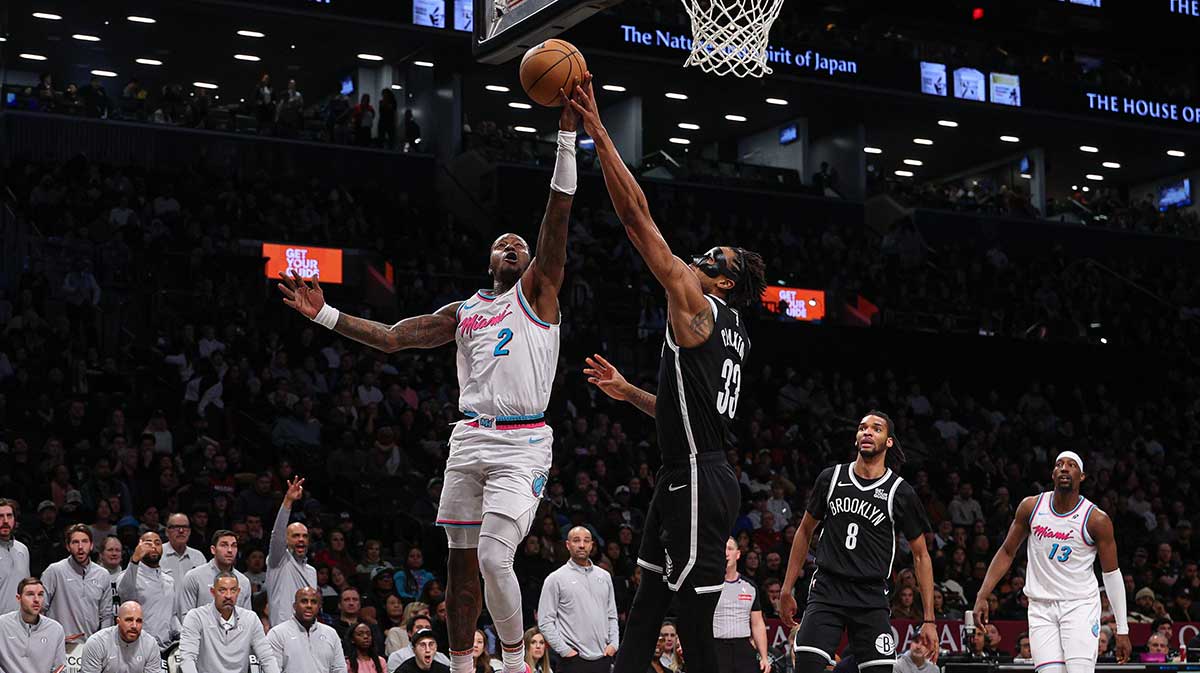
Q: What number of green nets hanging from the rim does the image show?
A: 0